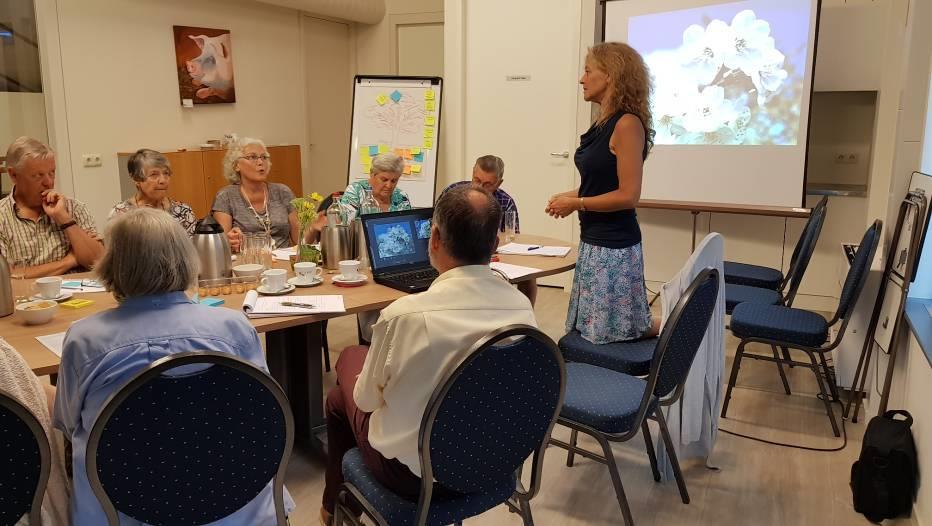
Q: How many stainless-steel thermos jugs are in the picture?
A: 2